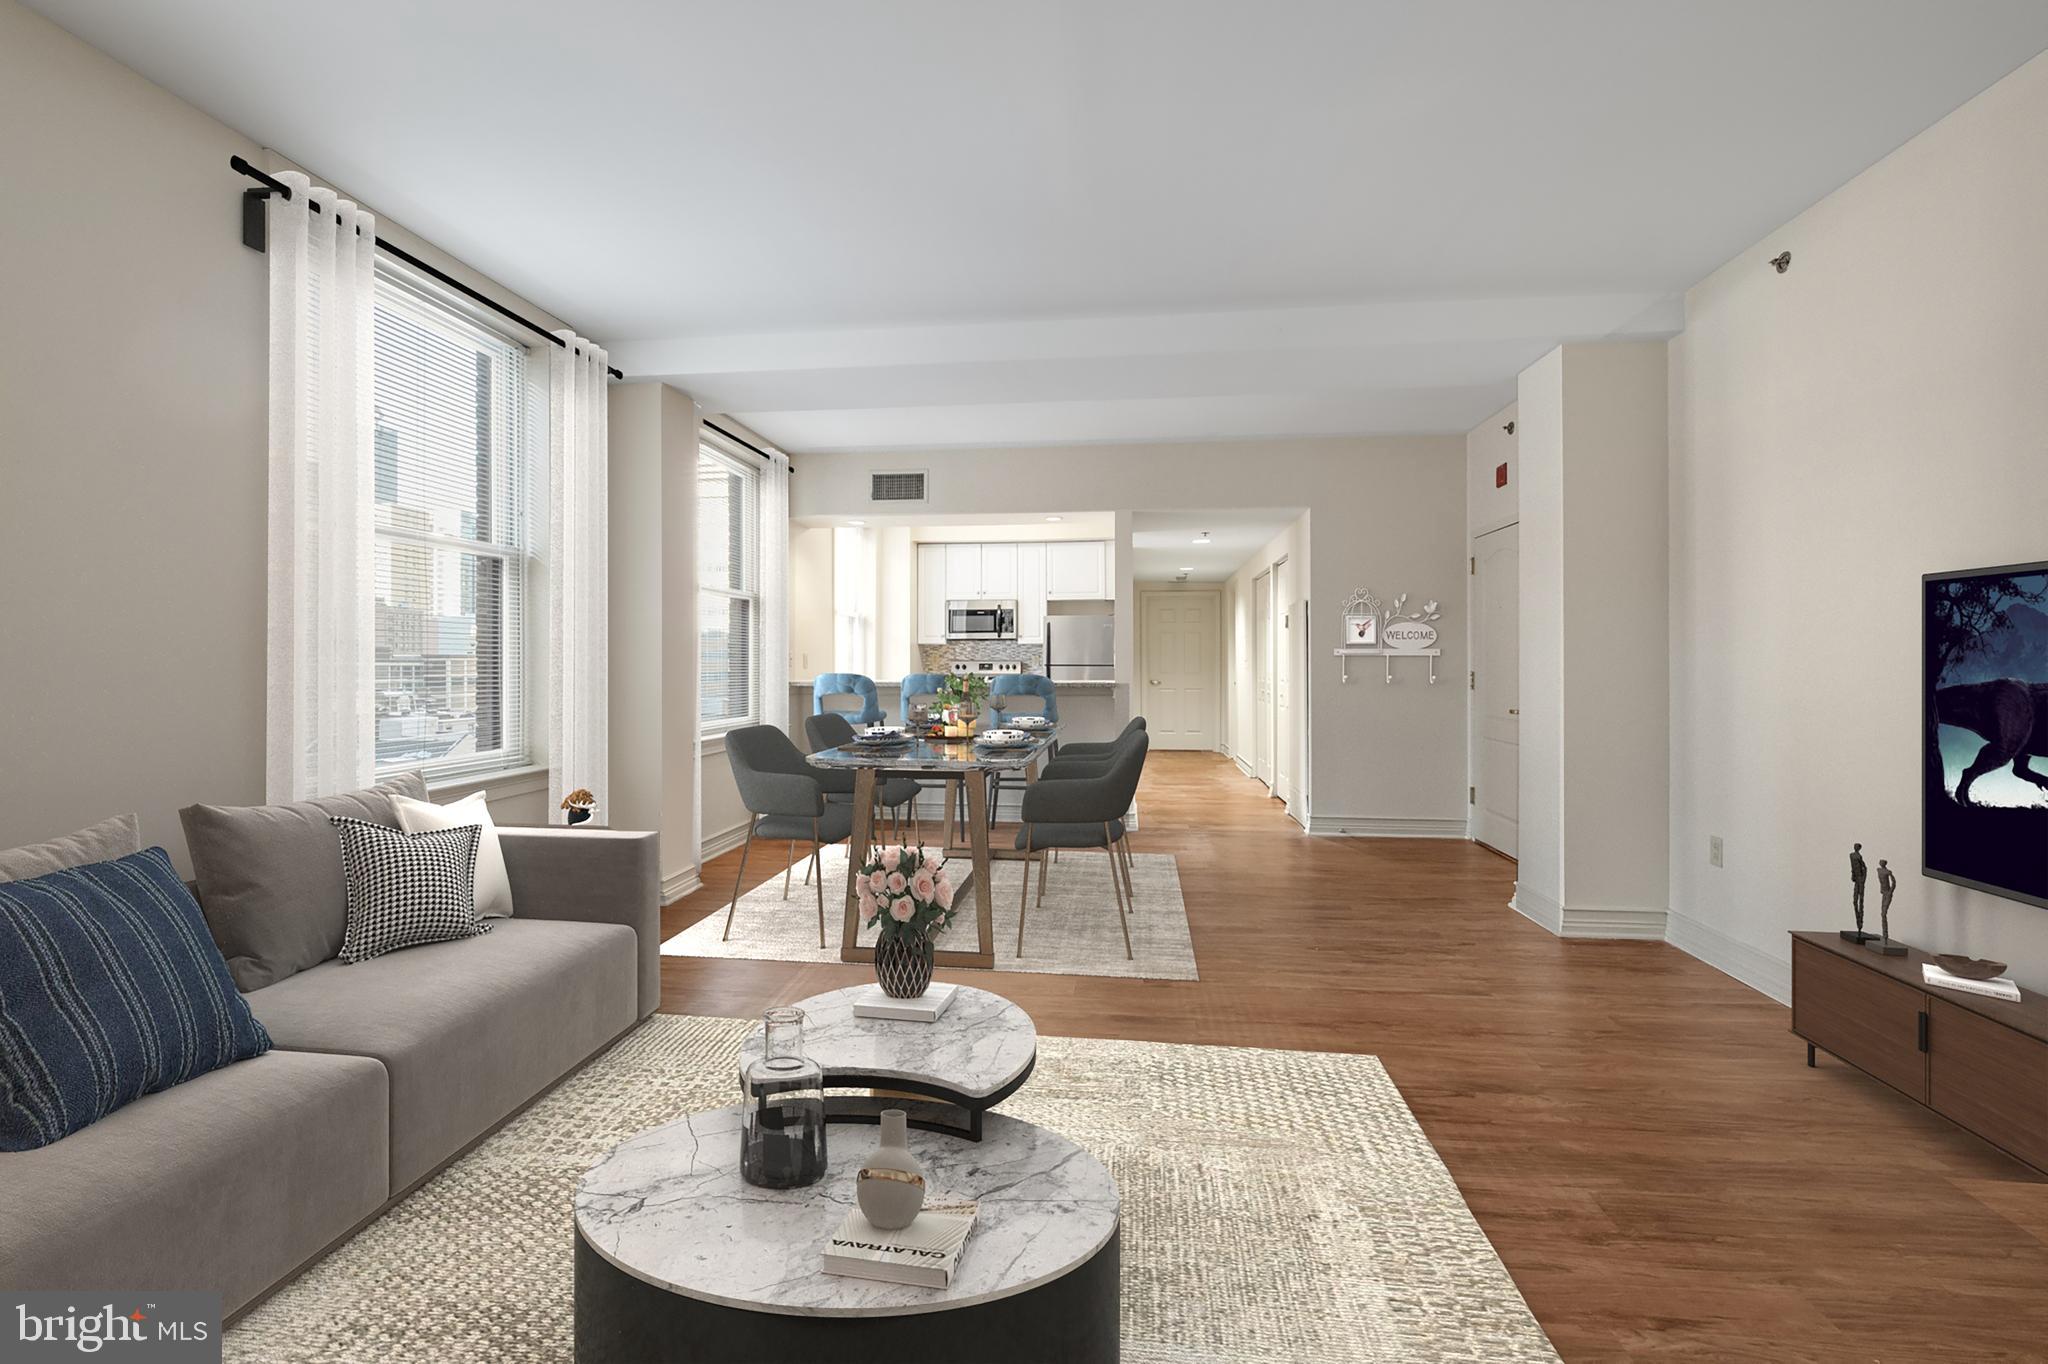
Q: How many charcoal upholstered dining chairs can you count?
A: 4